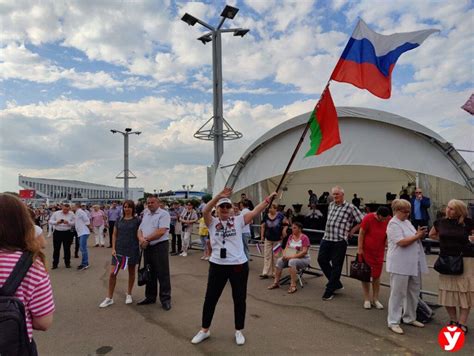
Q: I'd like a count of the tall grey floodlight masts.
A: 2